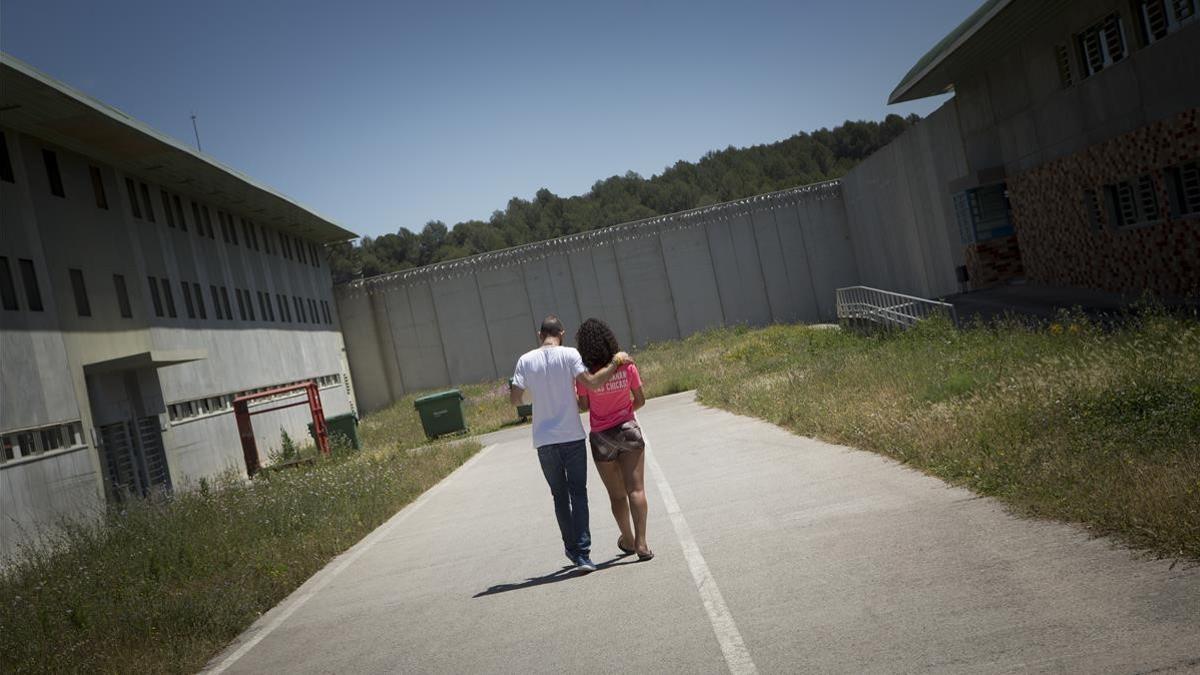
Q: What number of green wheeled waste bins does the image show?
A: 3